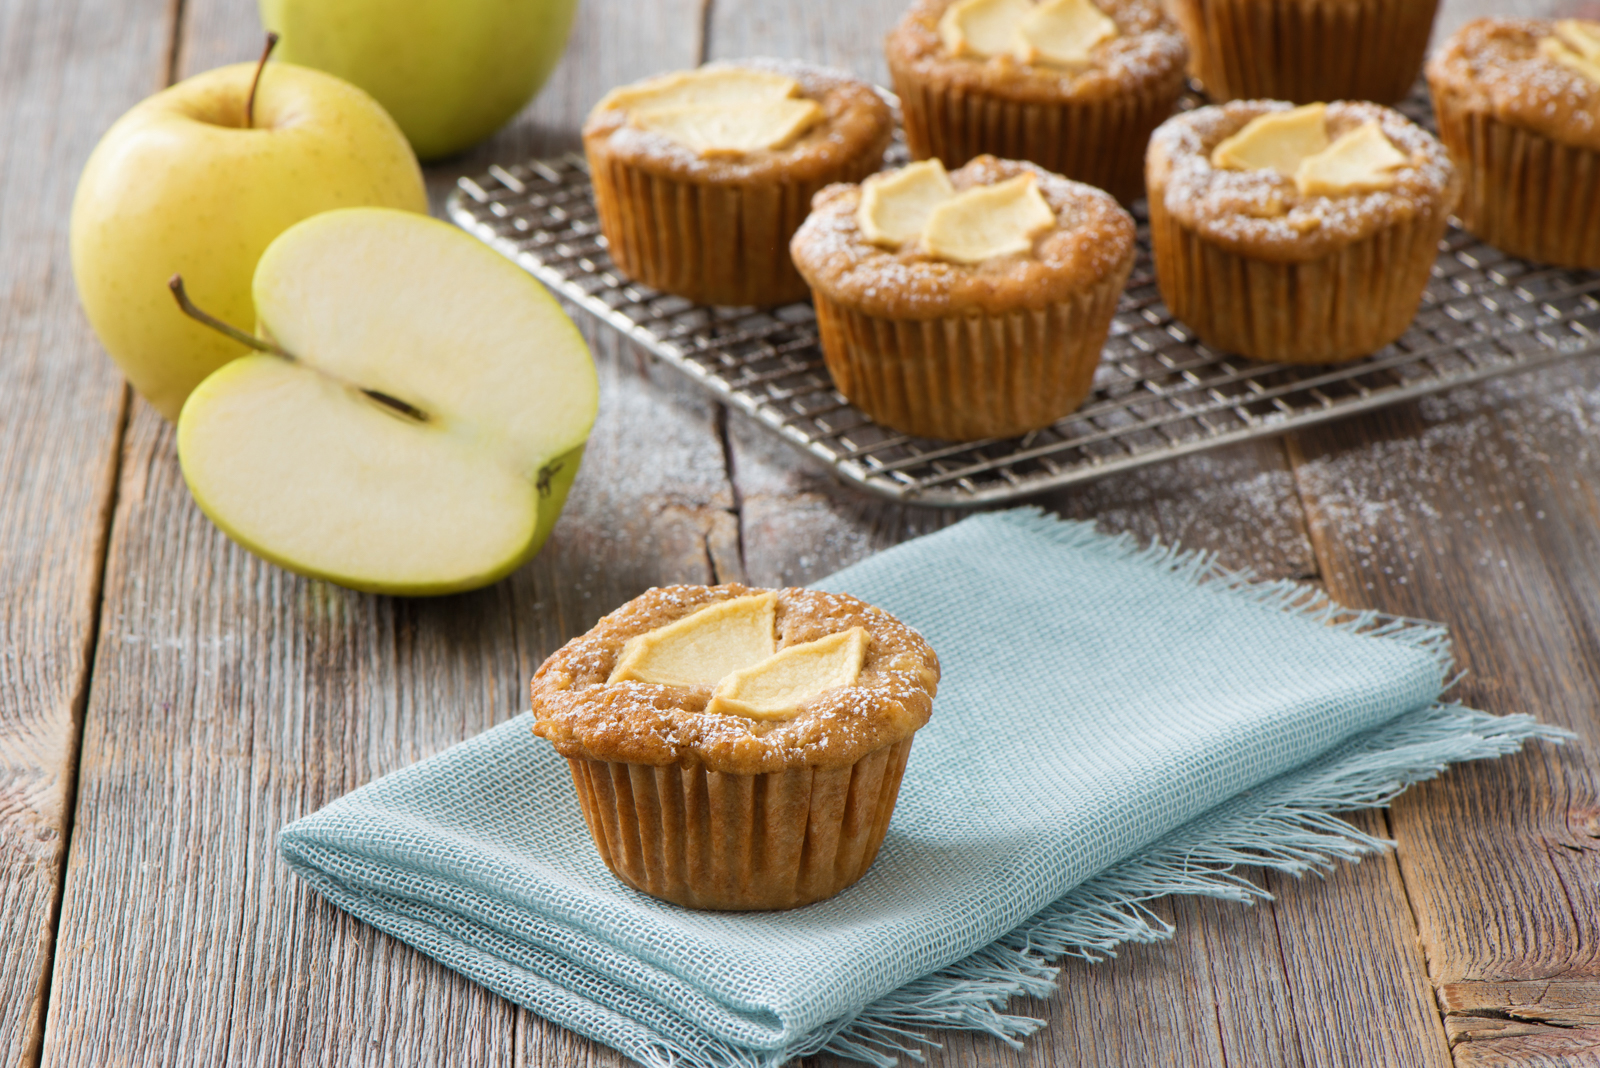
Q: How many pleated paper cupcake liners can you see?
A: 7